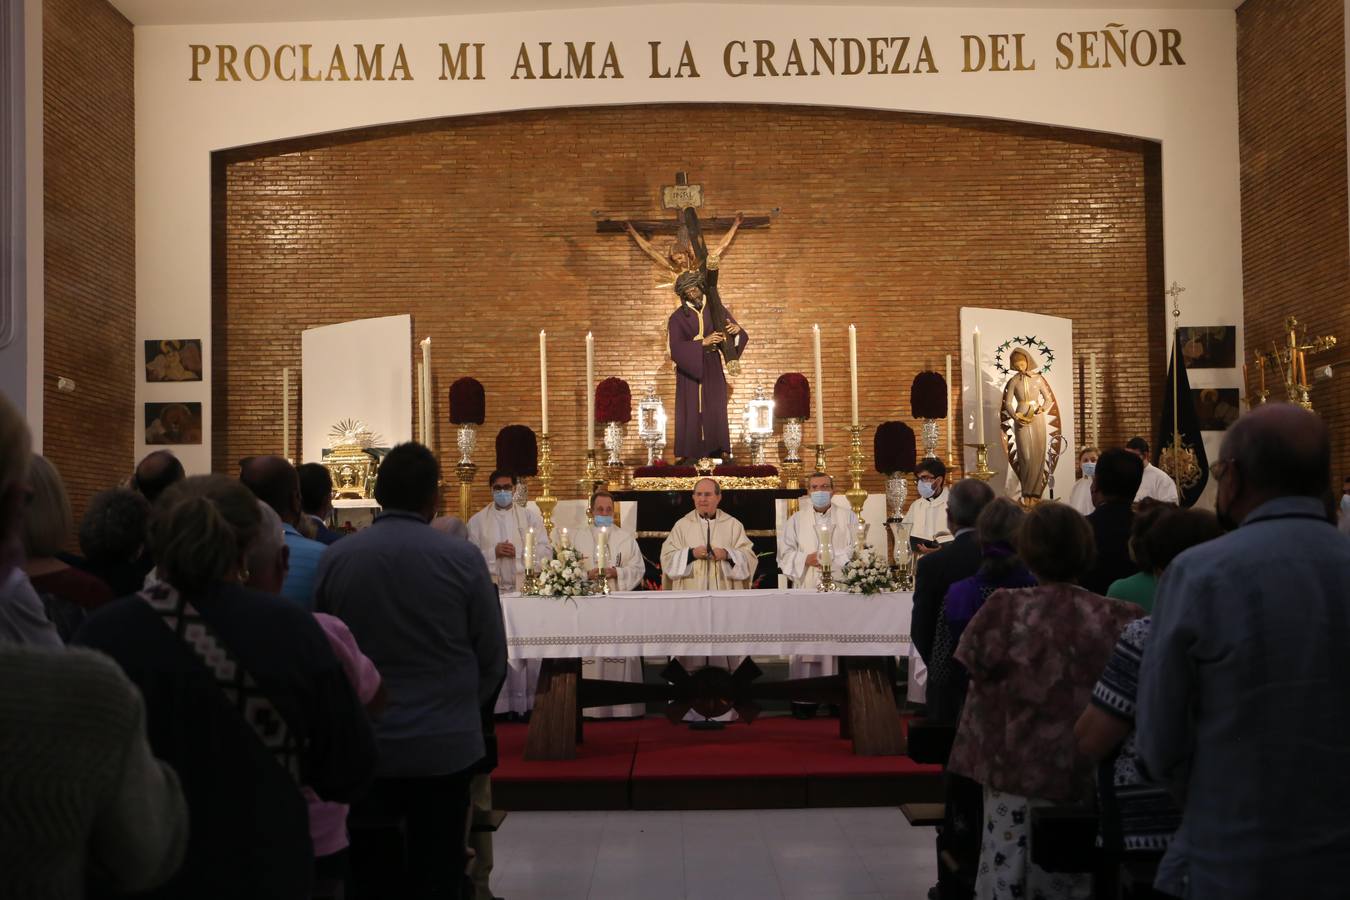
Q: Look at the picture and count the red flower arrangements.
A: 6